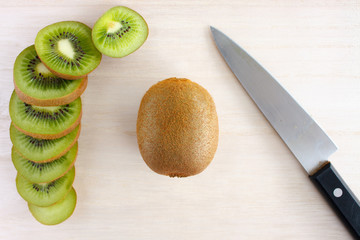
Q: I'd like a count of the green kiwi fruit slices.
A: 8